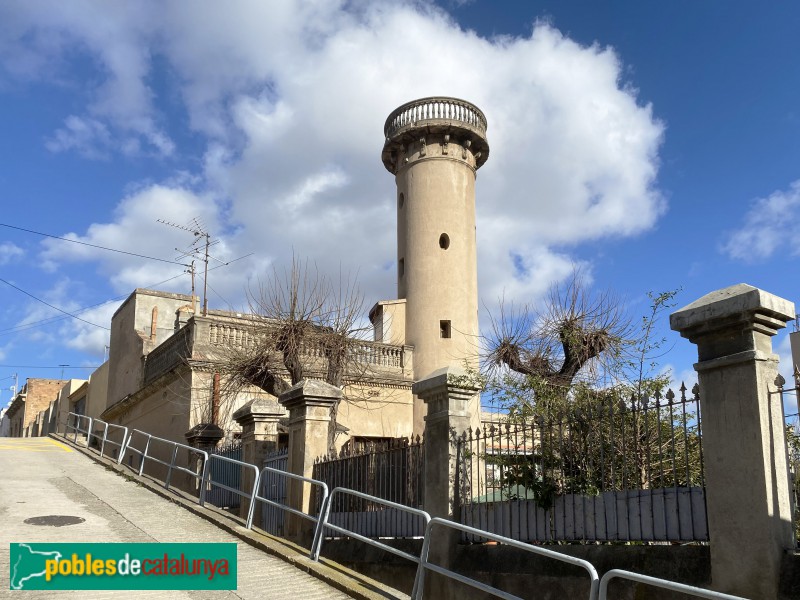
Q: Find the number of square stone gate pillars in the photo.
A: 5